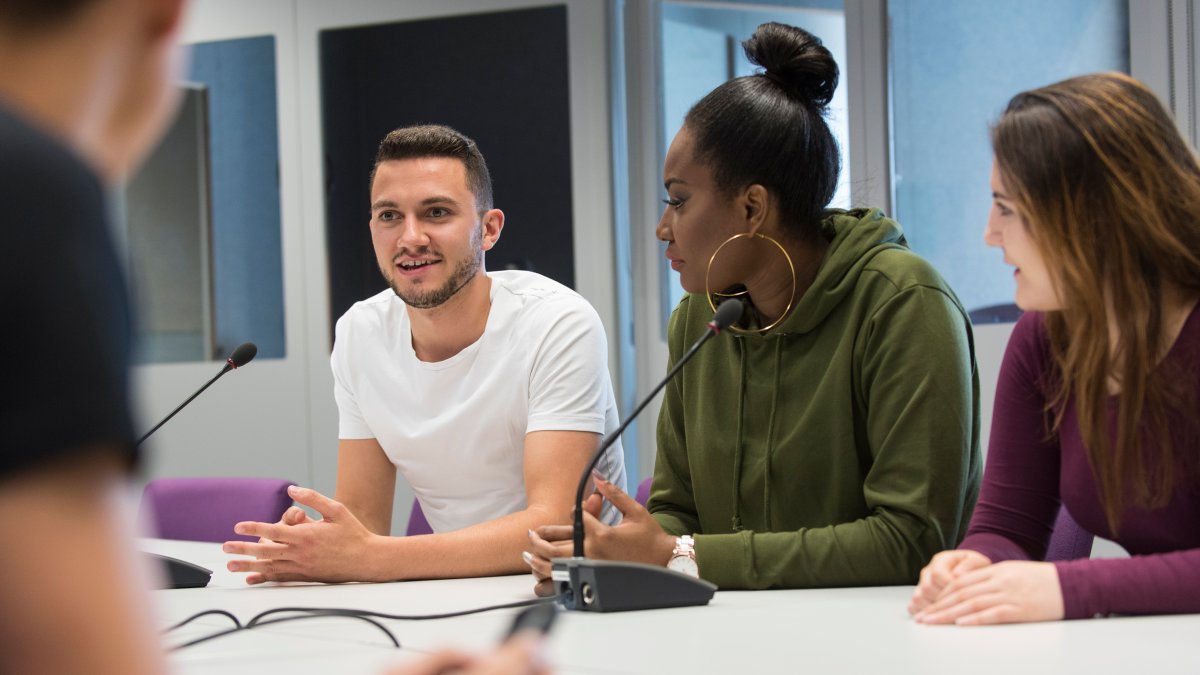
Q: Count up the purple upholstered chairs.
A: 4